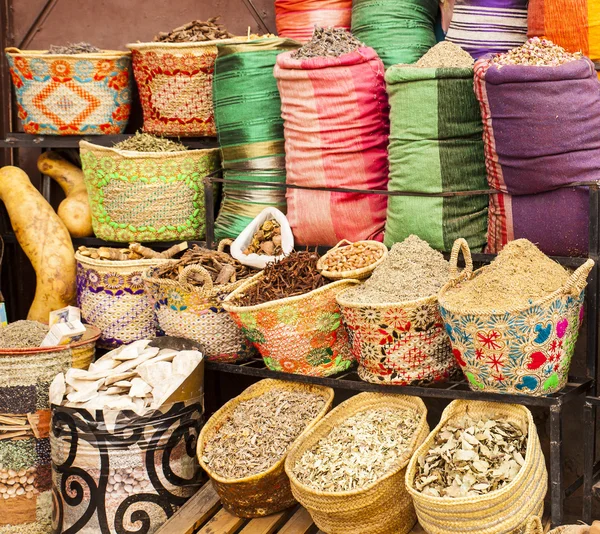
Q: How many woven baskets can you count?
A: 12